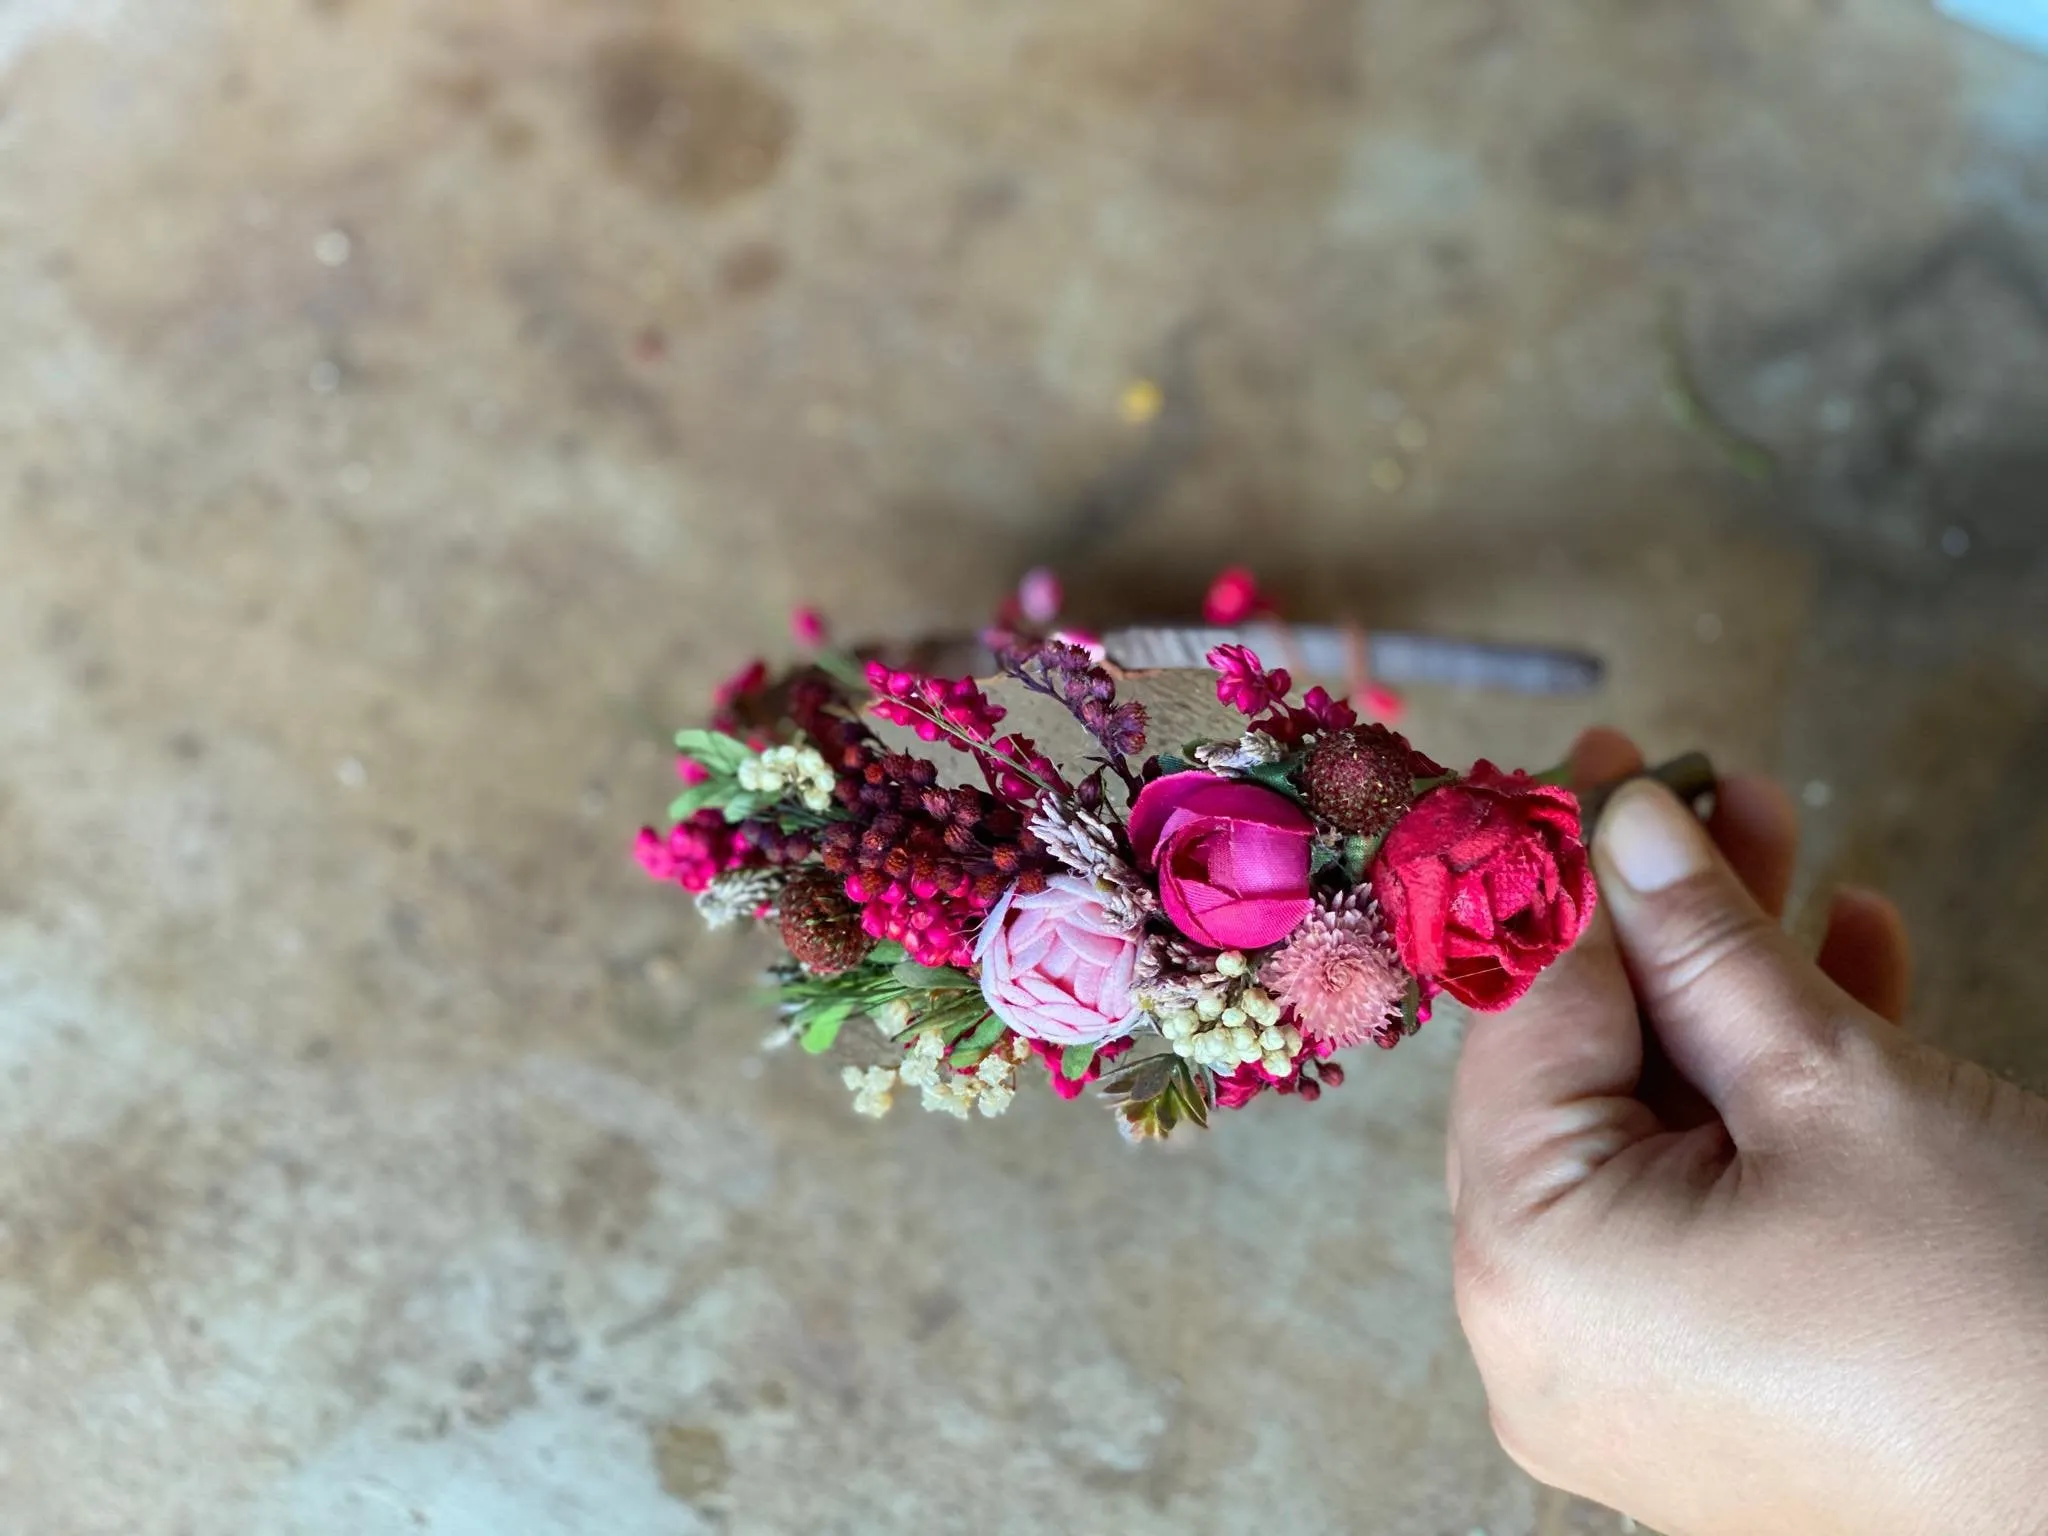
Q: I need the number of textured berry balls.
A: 2